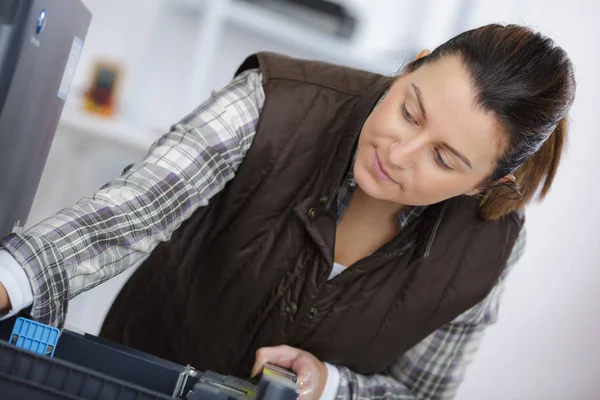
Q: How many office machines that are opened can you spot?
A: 1